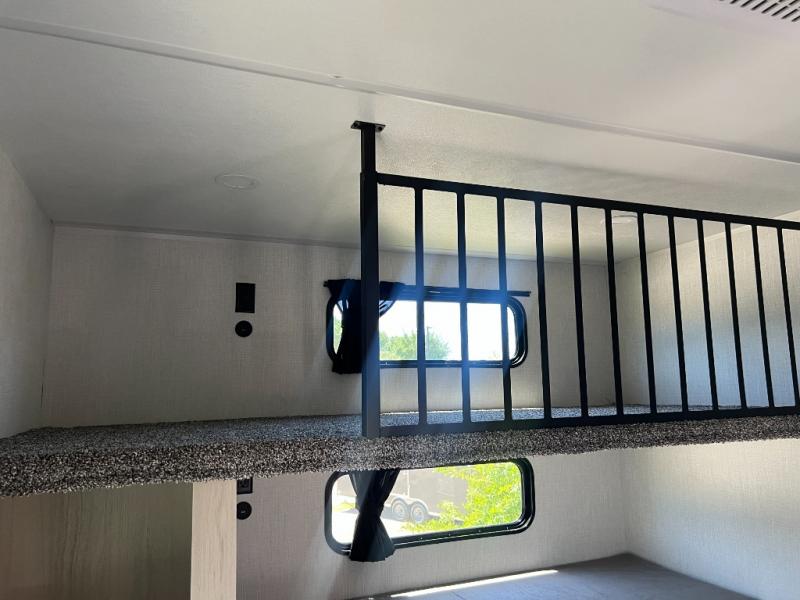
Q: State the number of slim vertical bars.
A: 12